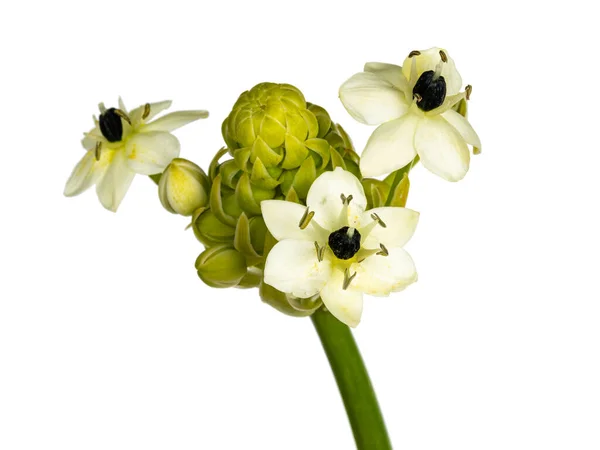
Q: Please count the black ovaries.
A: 3